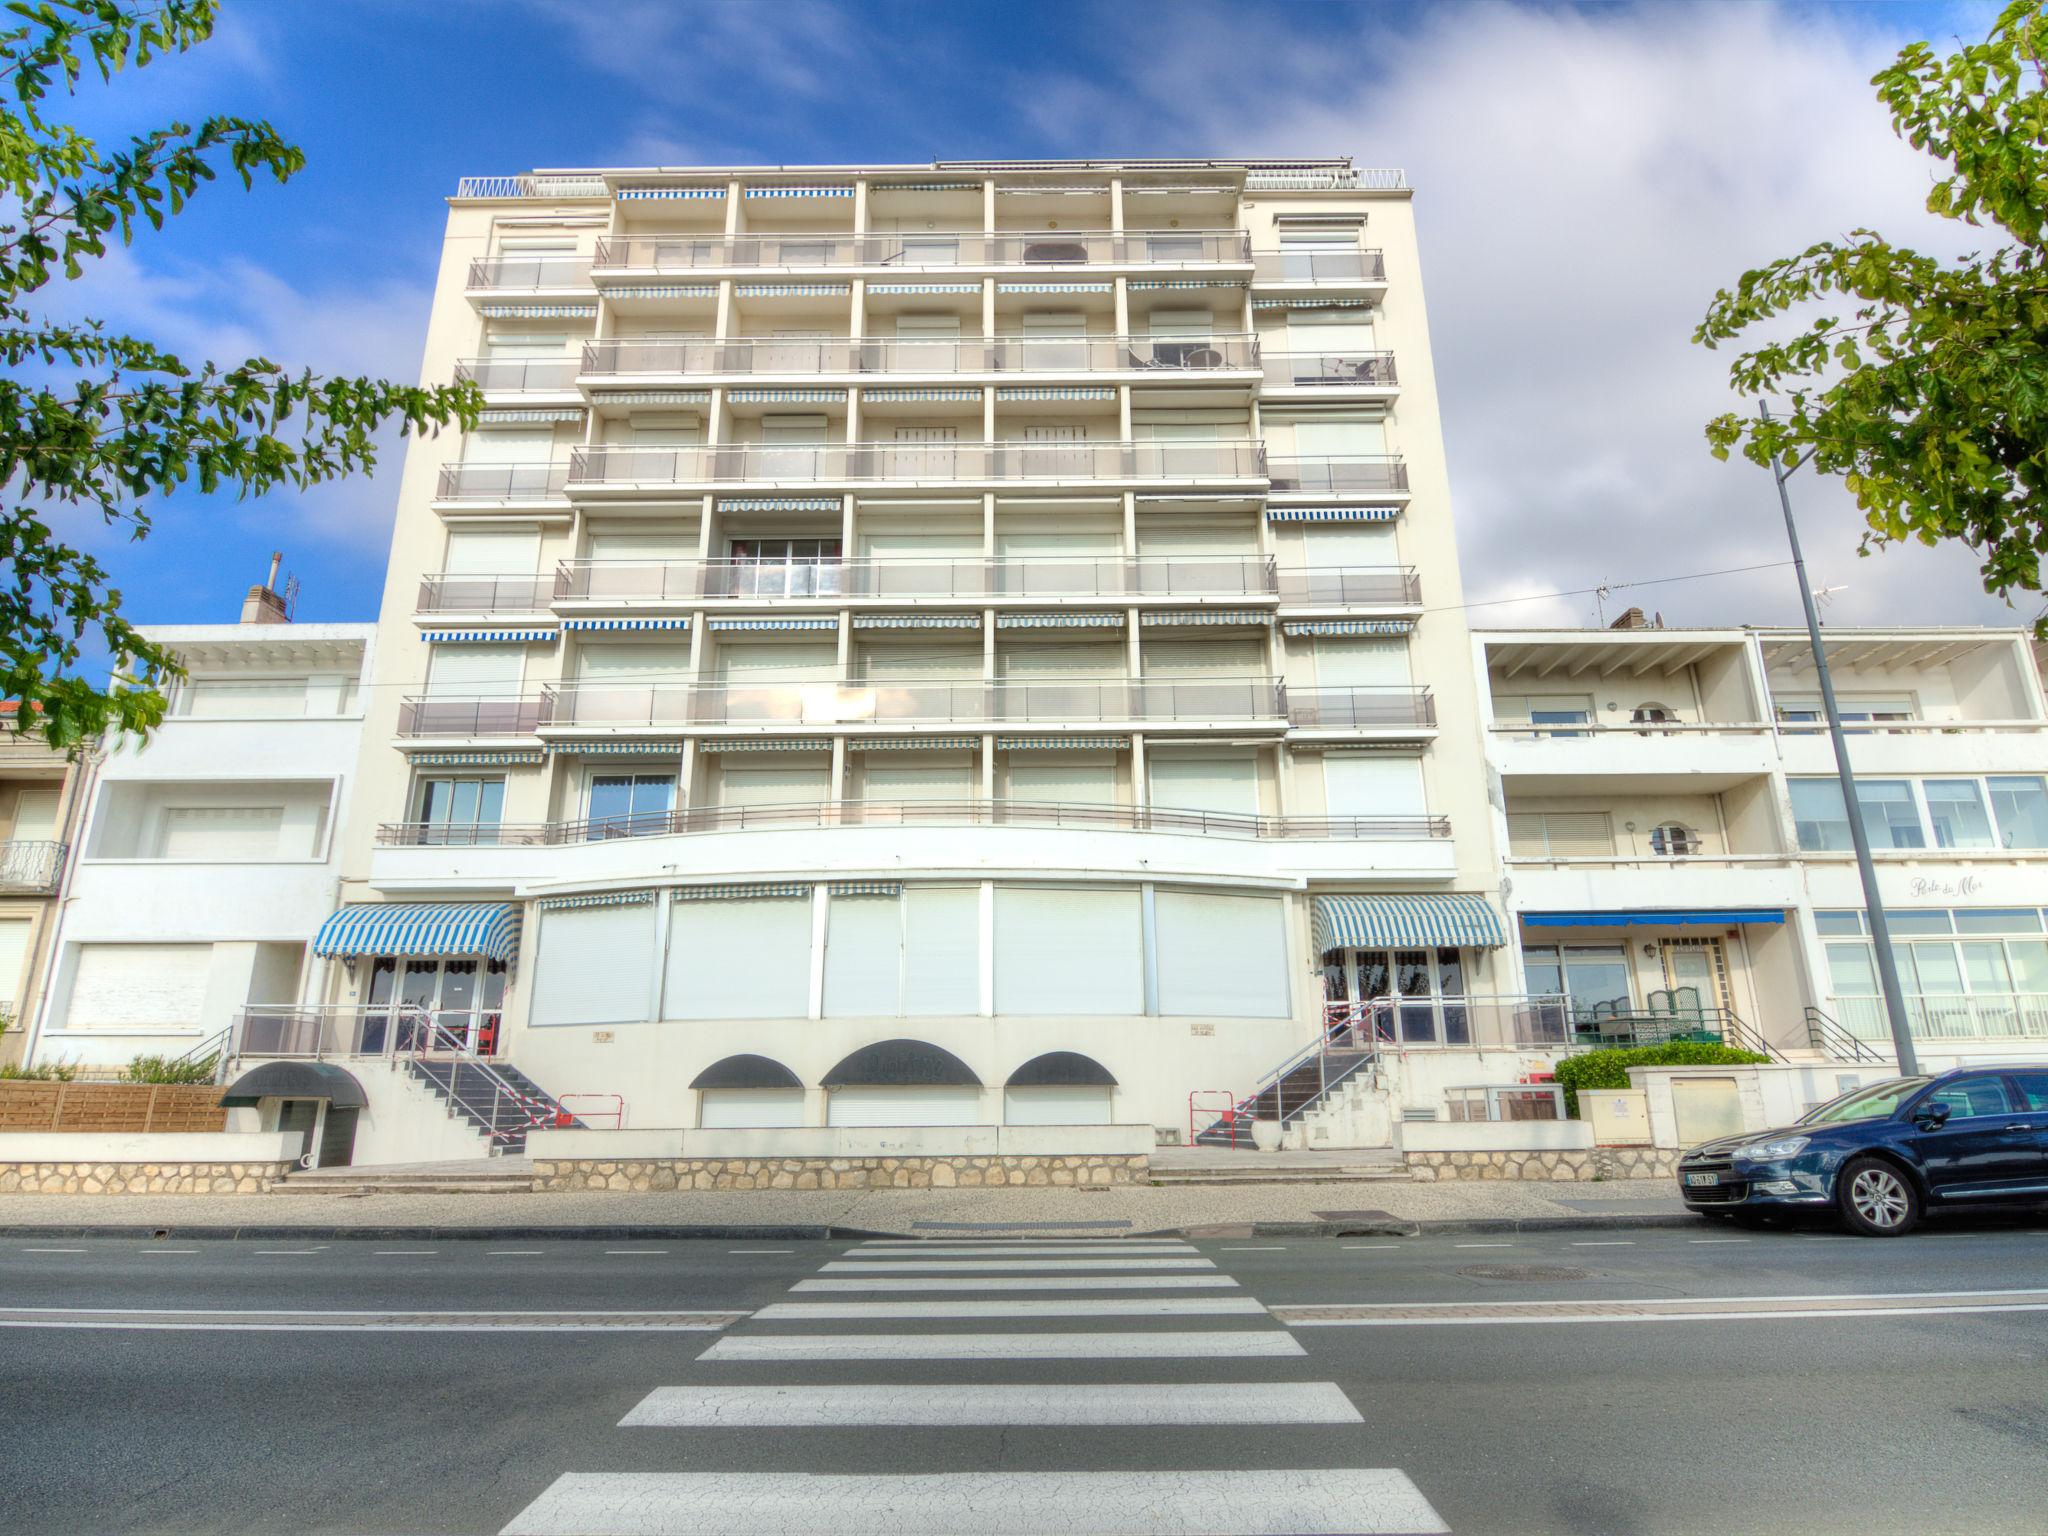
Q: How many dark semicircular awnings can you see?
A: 4